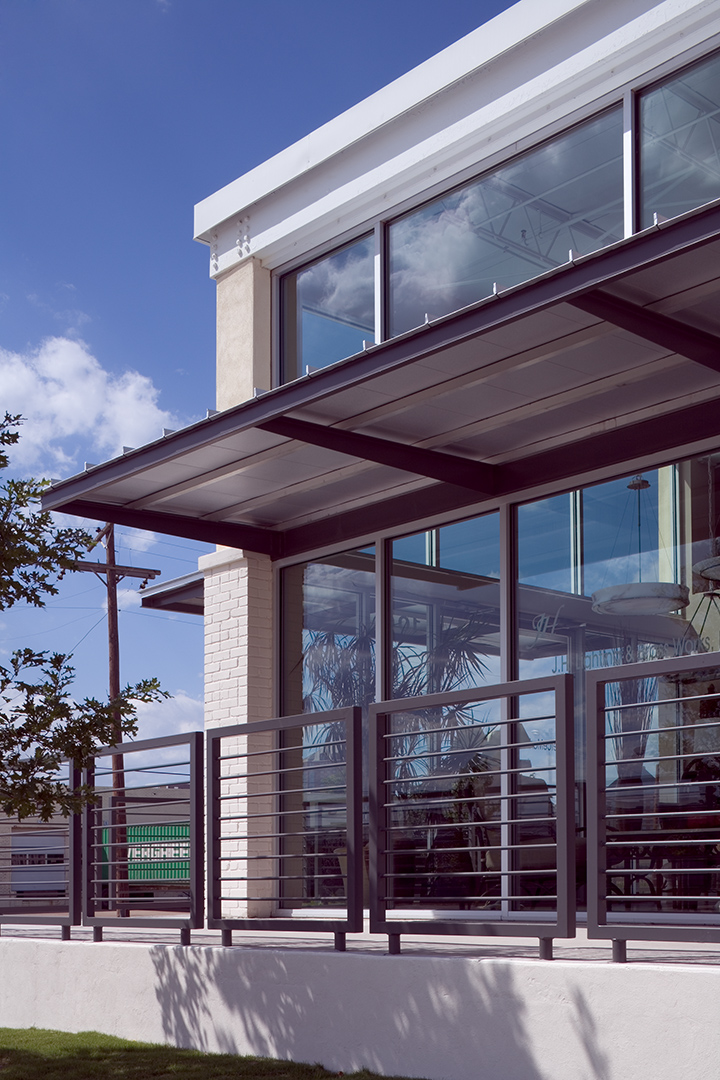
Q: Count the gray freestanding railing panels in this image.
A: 5